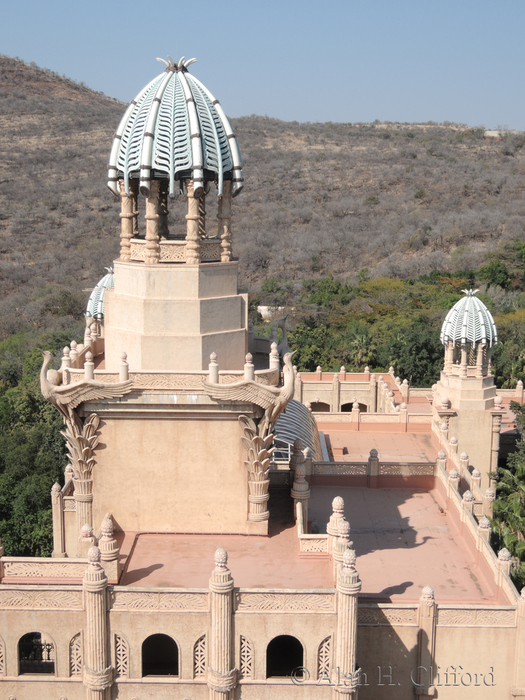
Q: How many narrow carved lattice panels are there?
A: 6